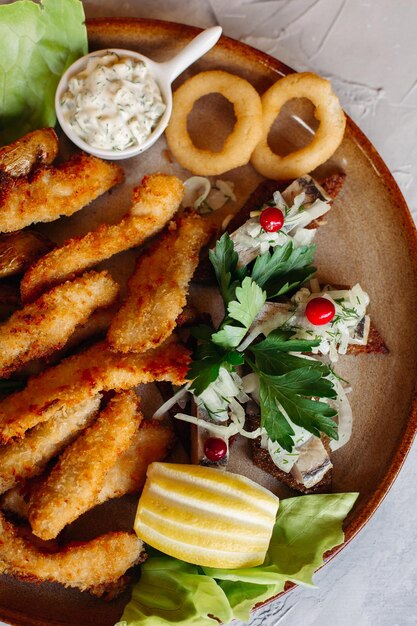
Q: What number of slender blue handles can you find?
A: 0